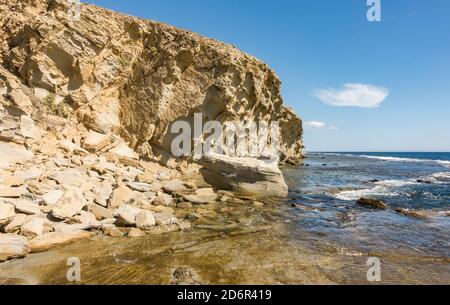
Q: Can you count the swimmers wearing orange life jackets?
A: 0